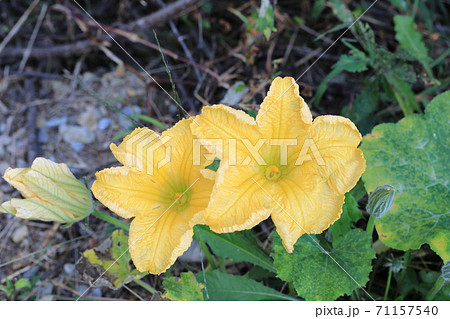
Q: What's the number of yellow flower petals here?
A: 10